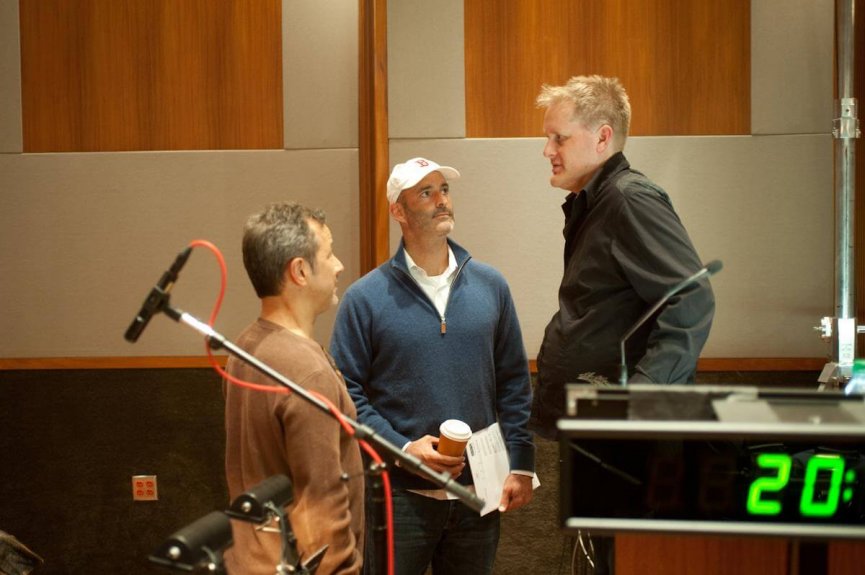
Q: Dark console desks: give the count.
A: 1